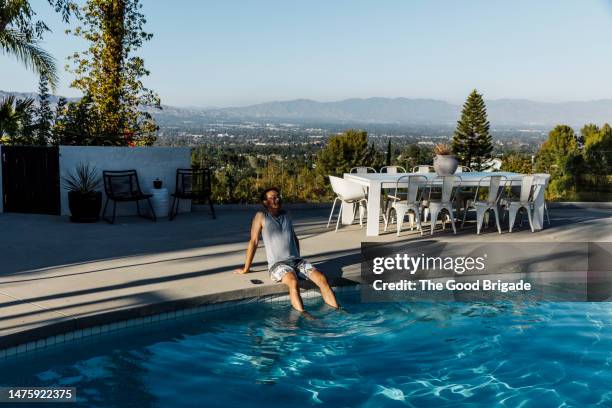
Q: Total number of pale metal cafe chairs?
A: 8